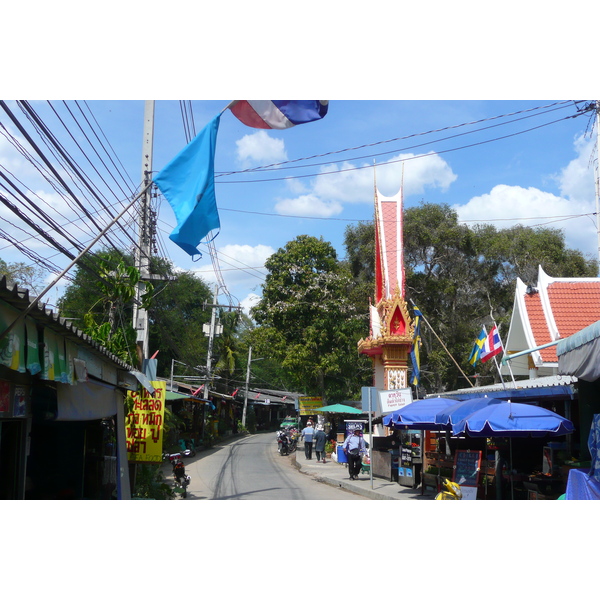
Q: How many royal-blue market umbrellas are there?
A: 3